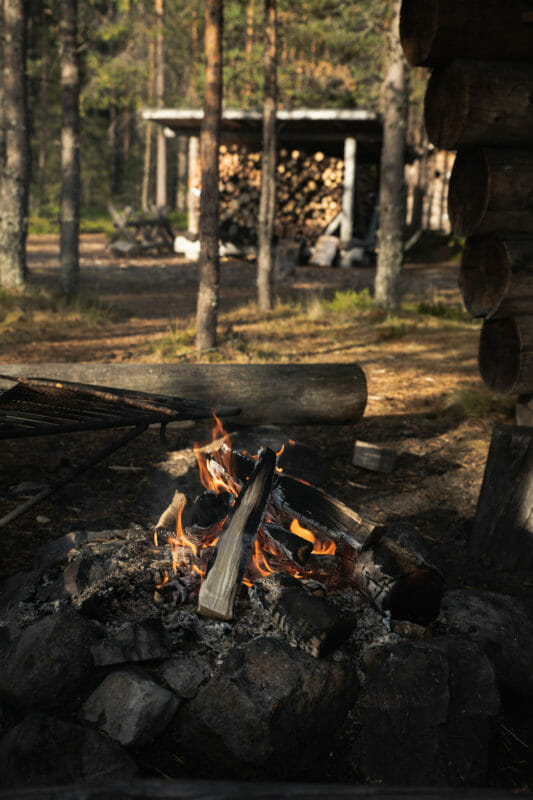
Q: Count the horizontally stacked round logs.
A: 5